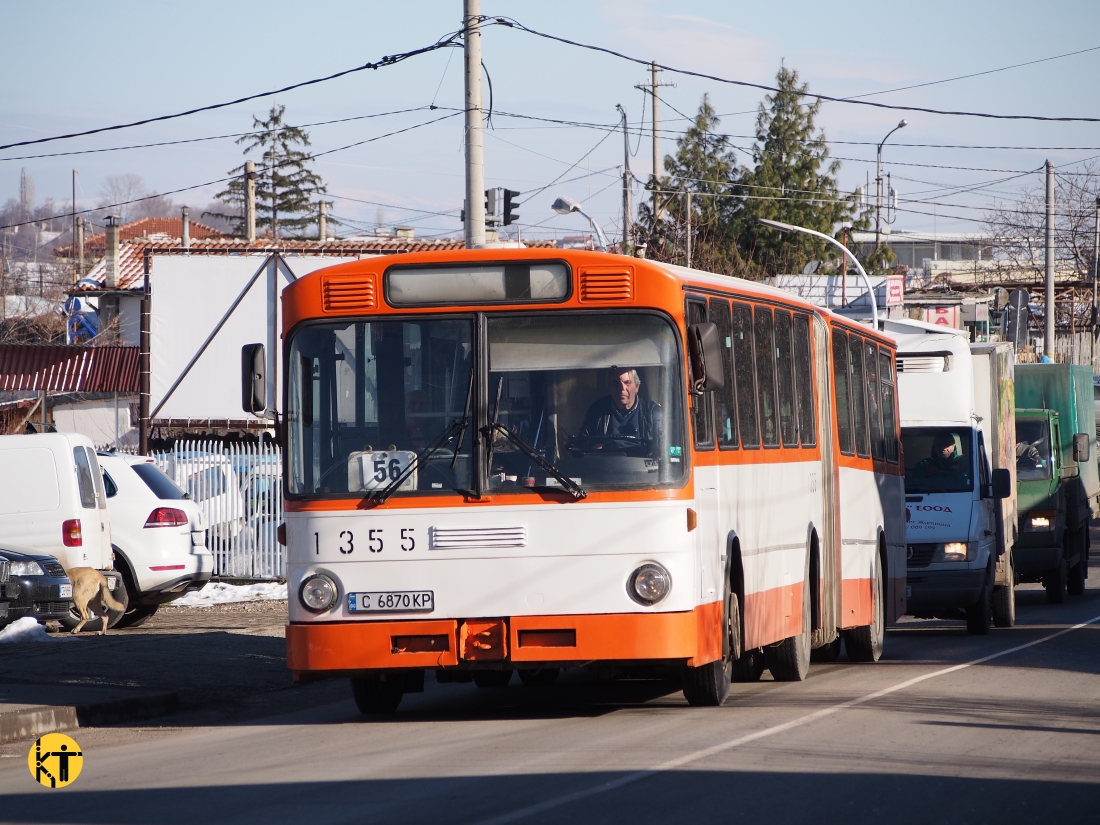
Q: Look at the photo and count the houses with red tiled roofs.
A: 2